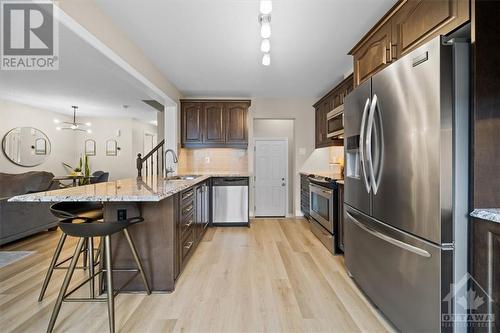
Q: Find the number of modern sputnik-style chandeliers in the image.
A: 1